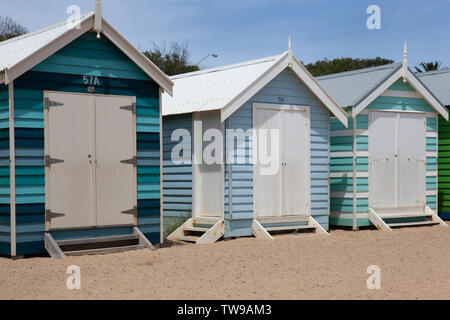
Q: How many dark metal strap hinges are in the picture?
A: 6